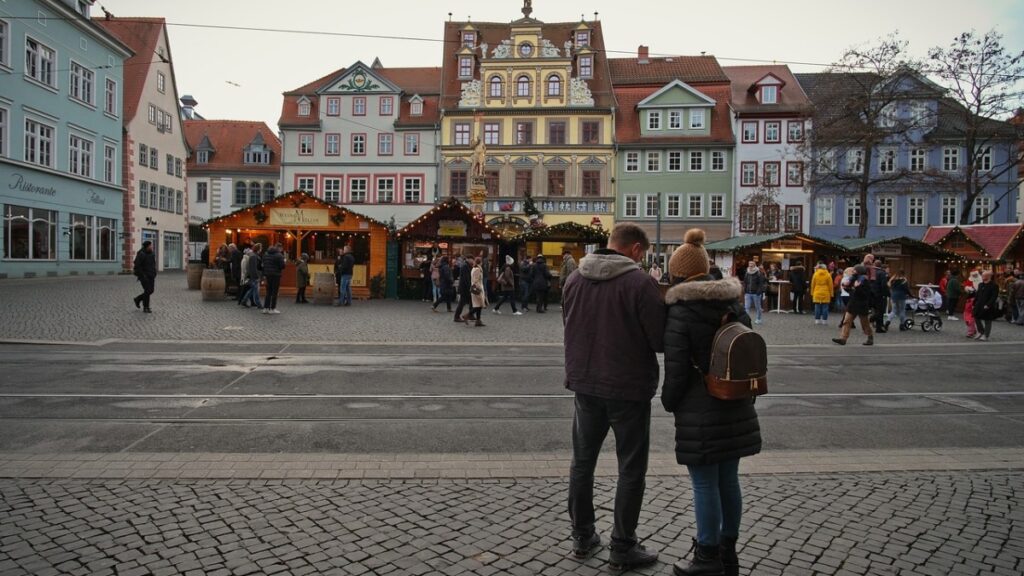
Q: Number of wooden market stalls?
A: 6